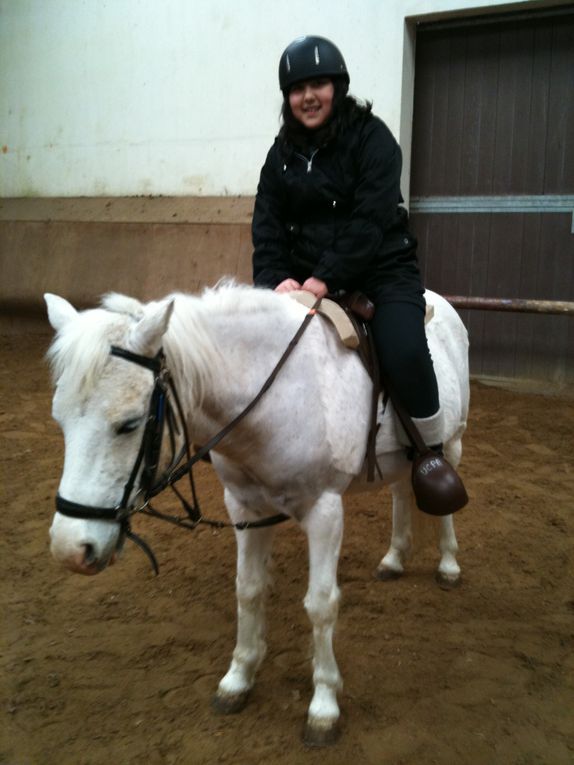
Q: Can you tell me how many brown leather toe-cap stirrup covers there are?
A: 1